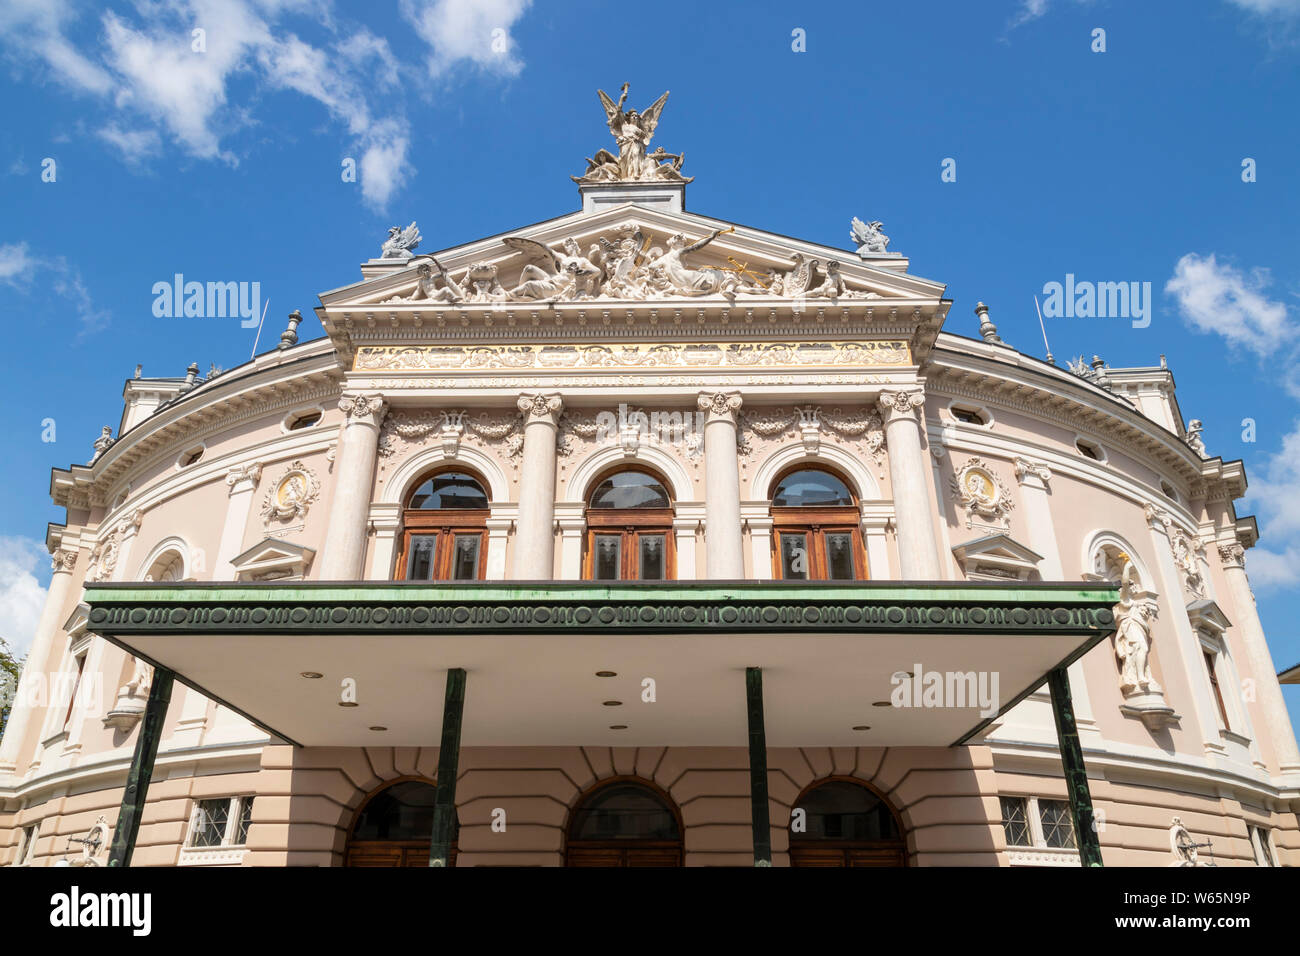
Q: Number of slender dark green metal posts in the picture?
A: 4